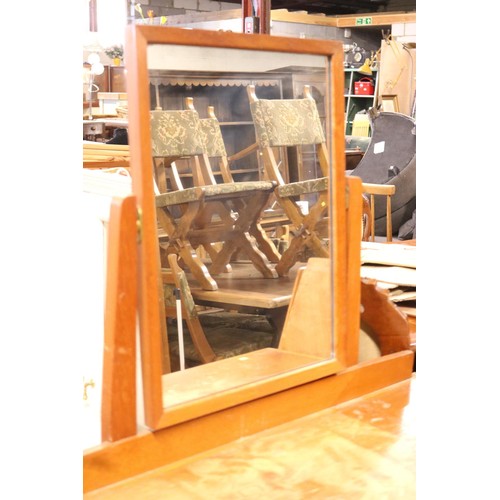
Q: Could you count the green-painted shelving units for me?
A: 1